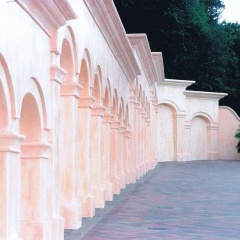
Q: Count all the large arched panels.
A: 2